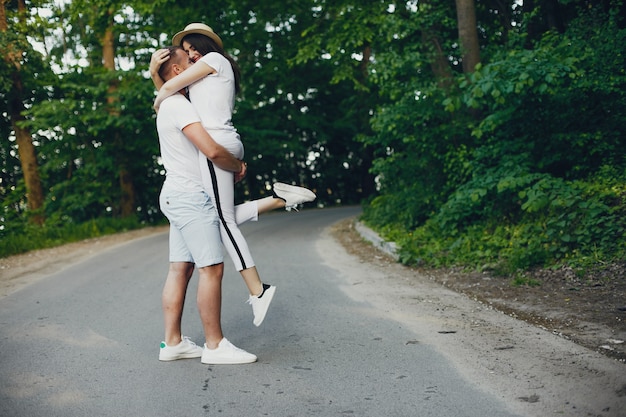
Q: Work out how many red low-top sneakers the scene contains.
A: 0